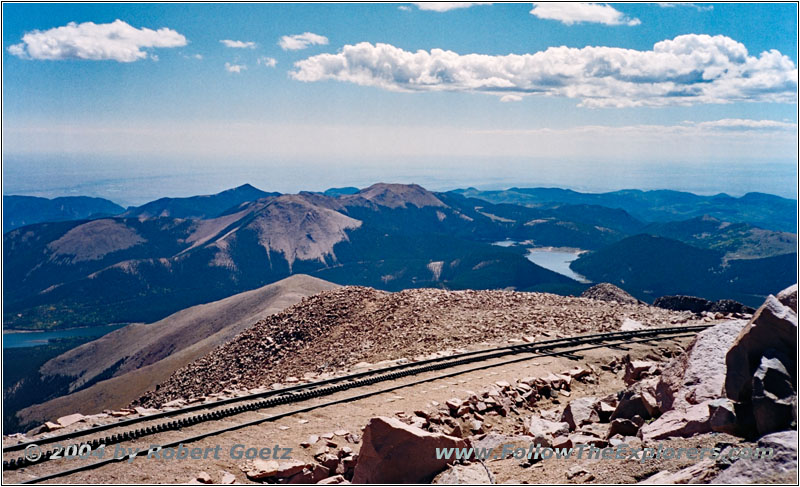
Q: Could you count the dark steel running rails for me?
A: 2